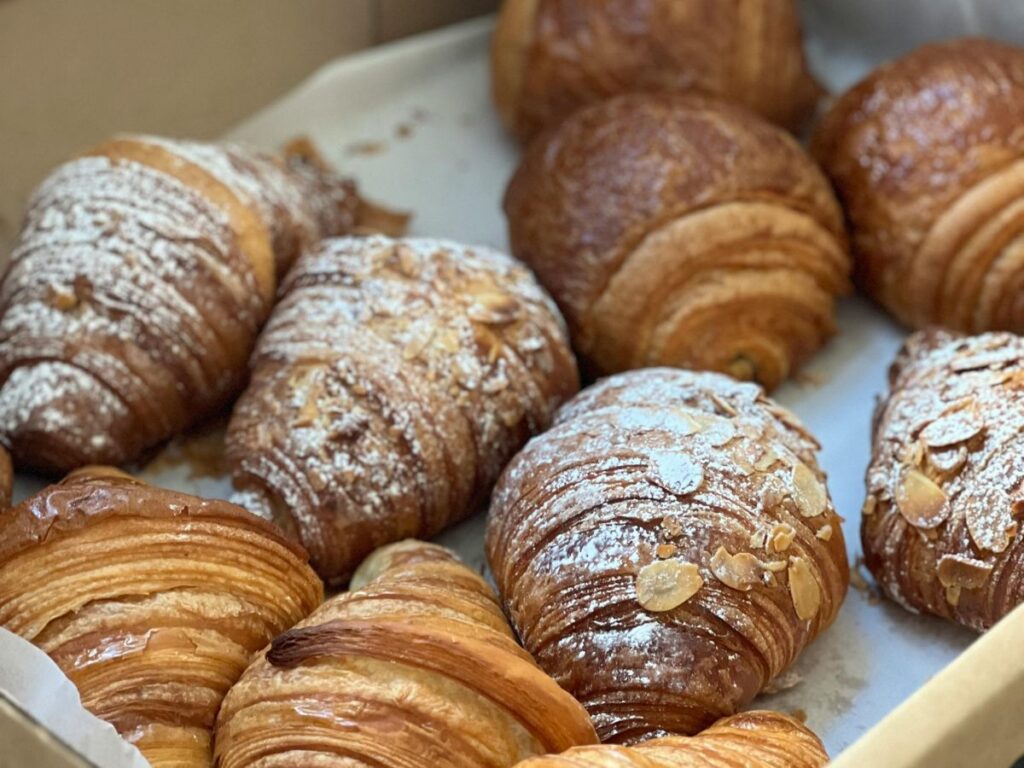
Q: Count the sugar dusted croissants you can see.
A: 4